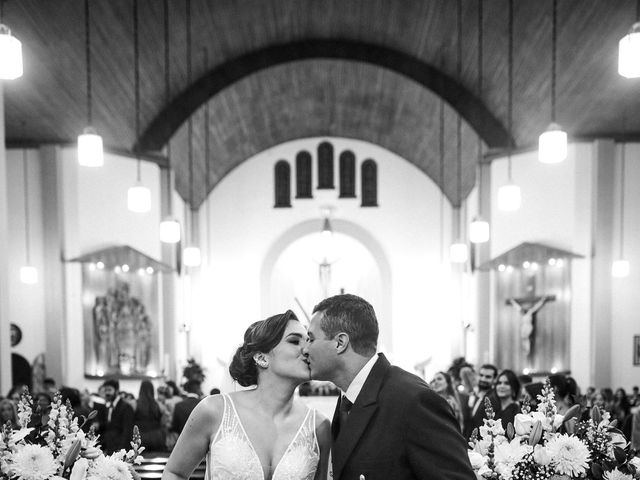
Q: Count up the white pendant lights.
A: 12